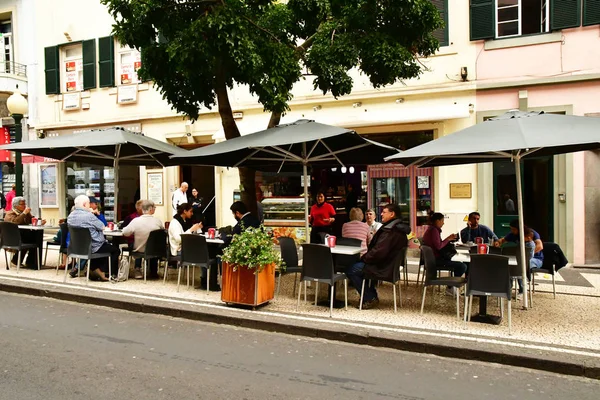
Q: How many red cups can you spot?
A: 6